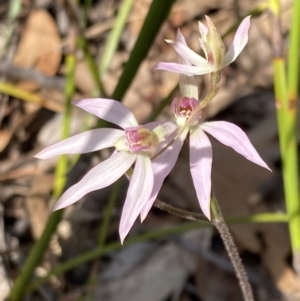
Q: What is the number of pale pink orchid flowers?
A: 3